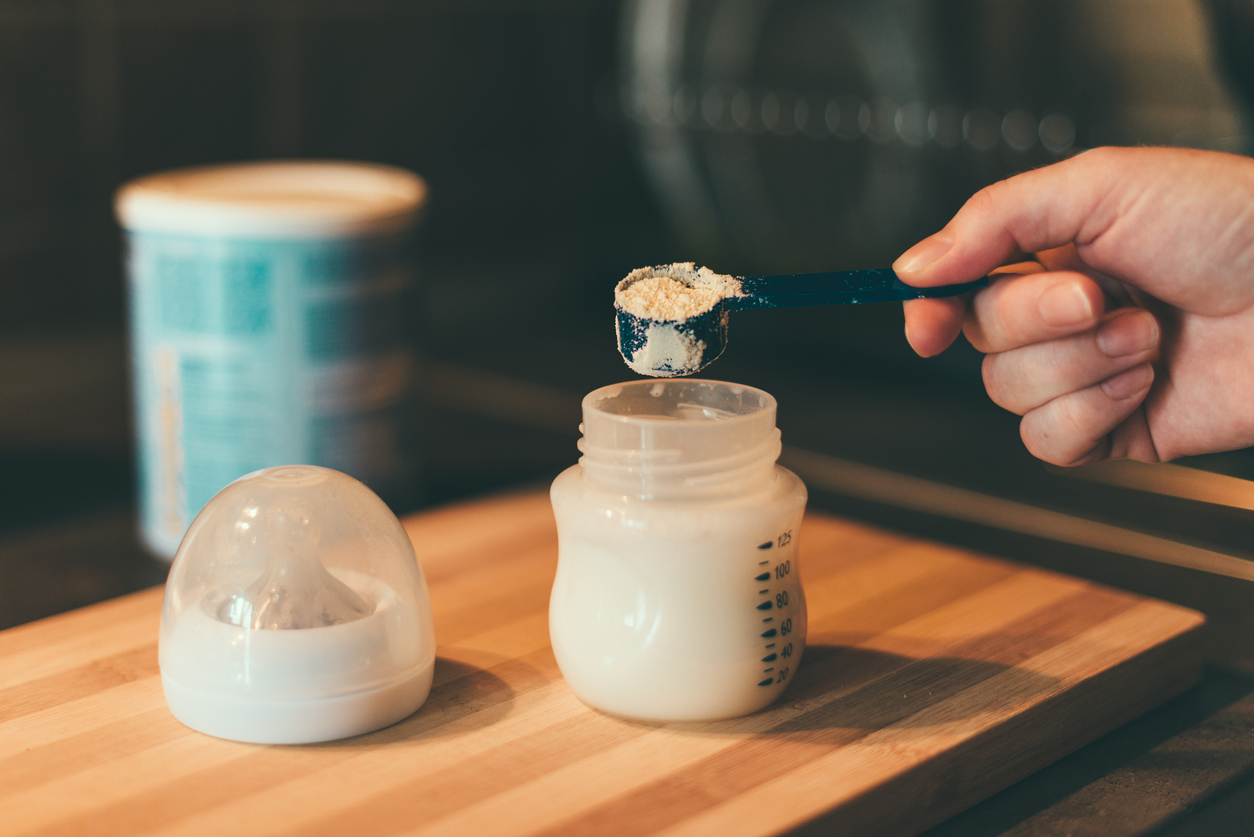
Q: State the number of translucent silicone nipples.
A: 1